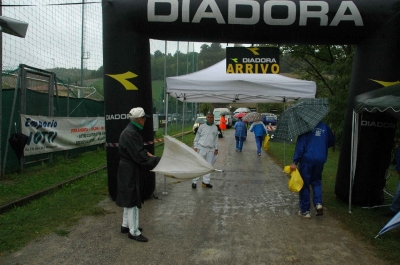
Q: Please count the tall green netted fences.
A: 1